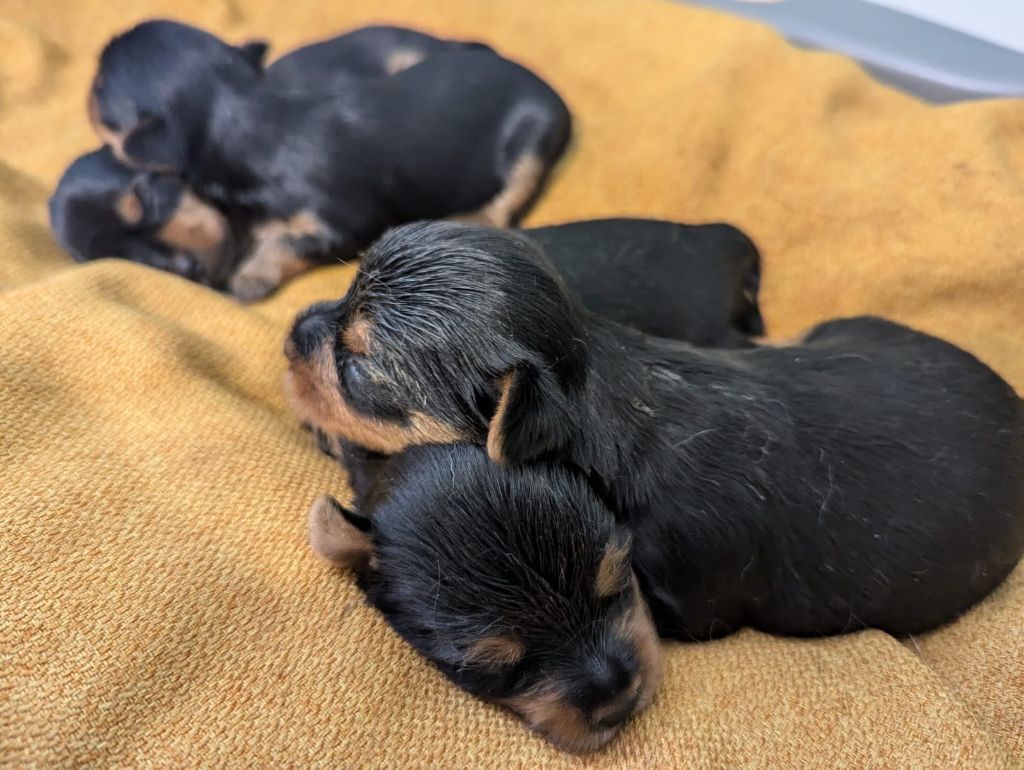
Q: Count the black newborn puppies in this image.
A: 4